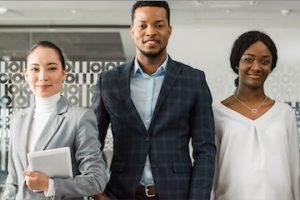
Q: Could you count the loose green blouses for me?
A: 0